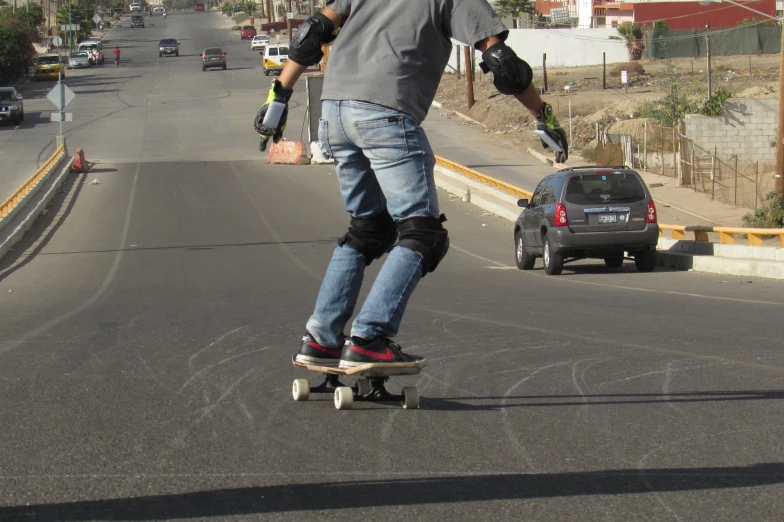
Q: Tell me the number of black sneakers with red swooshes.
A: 2